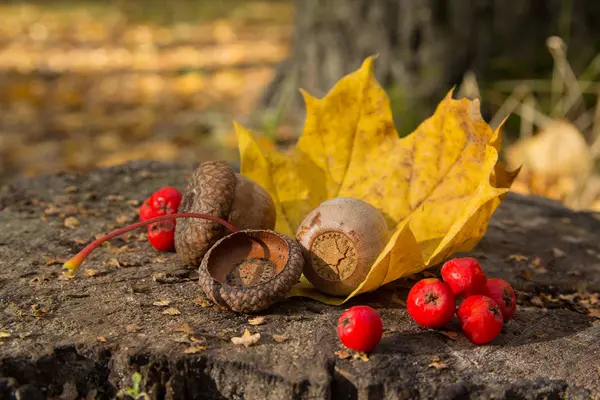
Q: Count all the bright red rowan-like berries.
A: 8